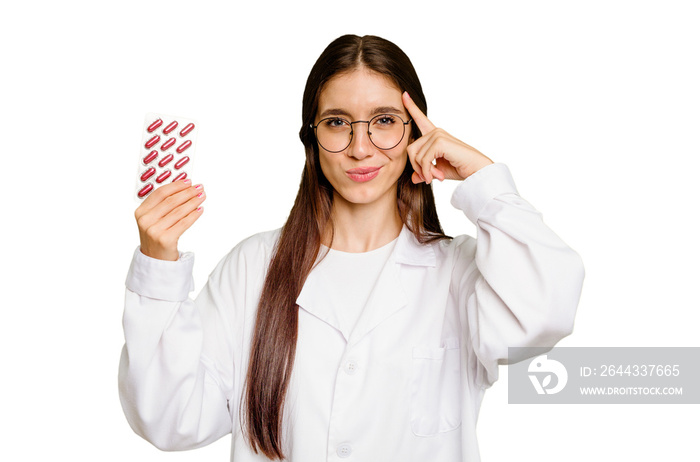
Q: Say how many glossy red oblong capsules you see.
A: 13